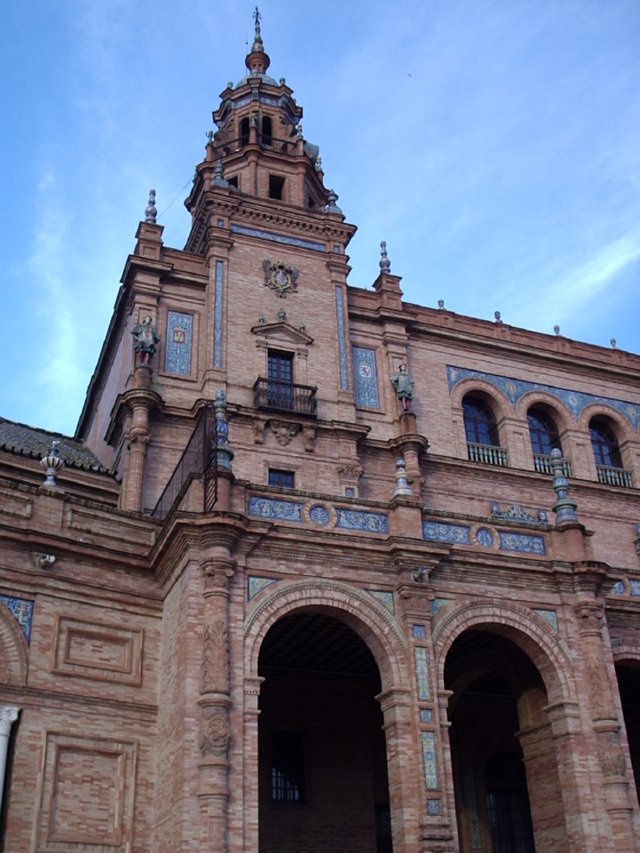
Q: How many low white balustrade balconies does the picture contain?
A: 3